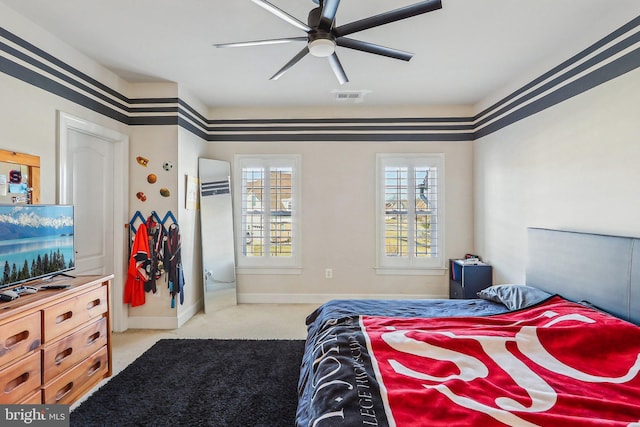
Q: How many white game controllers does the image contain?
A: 1